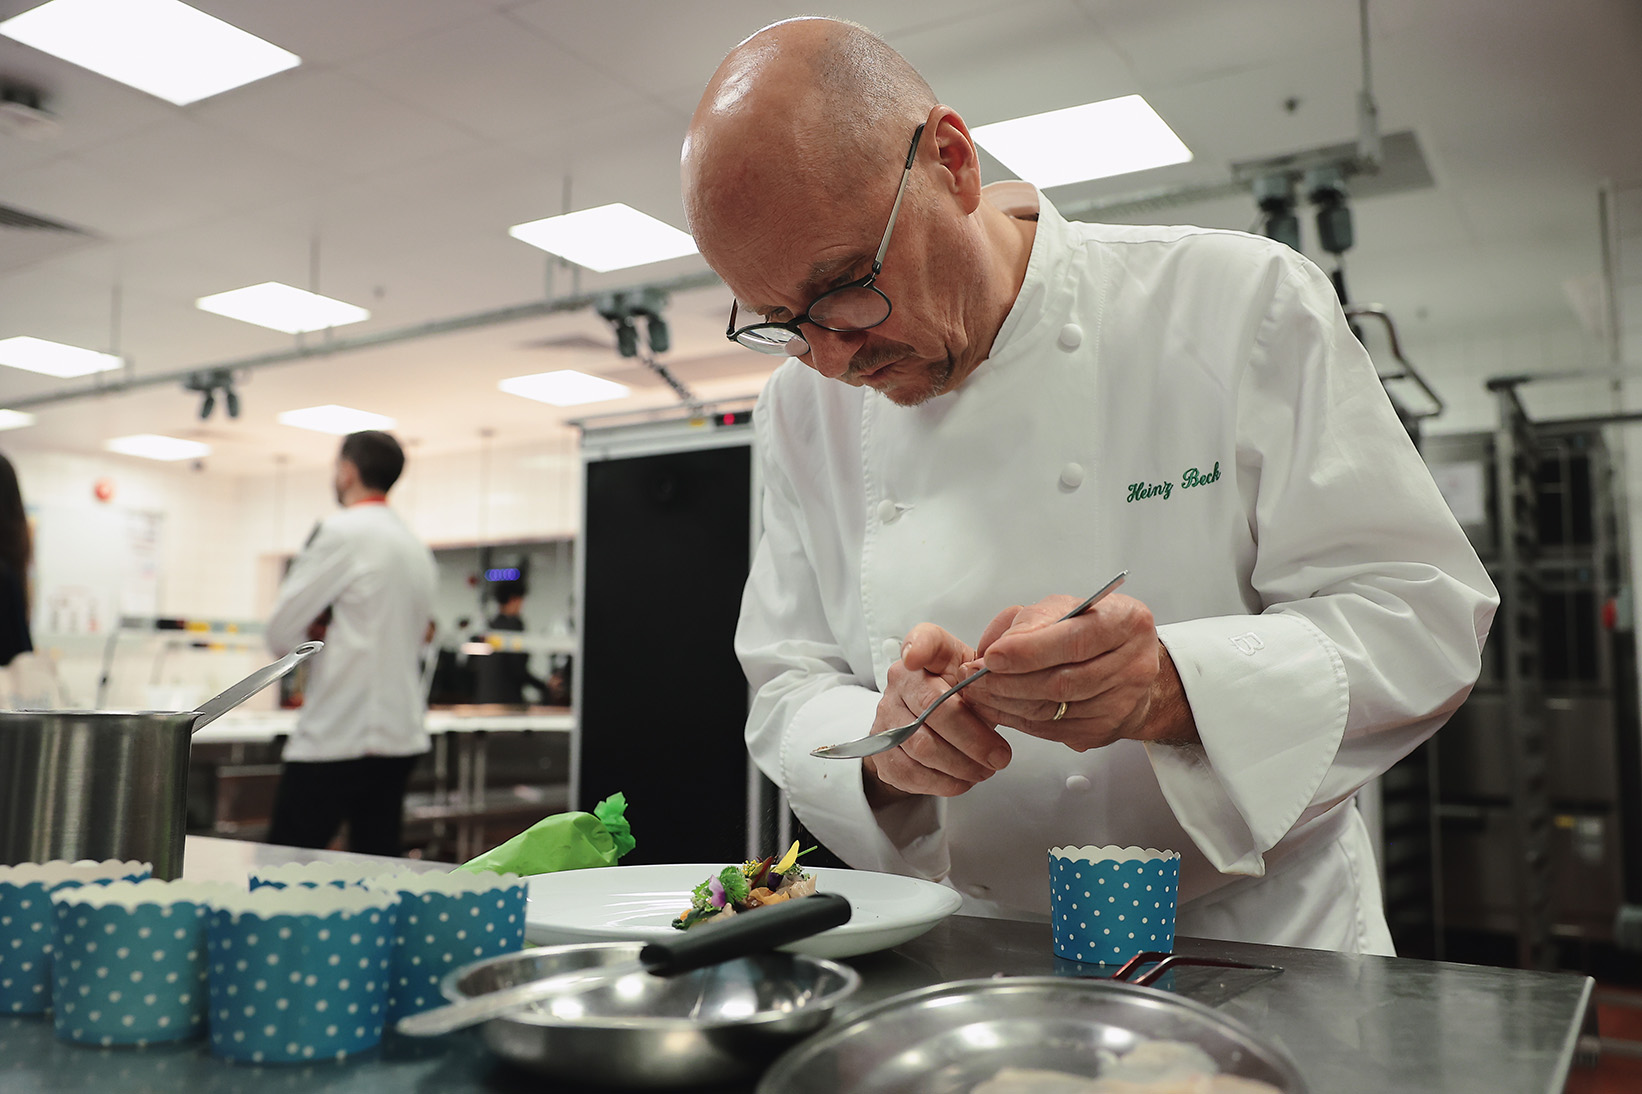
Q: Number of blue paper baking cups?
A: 6